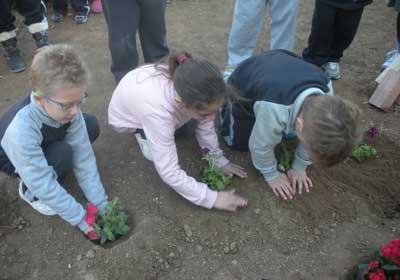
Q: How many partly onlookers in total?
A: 6